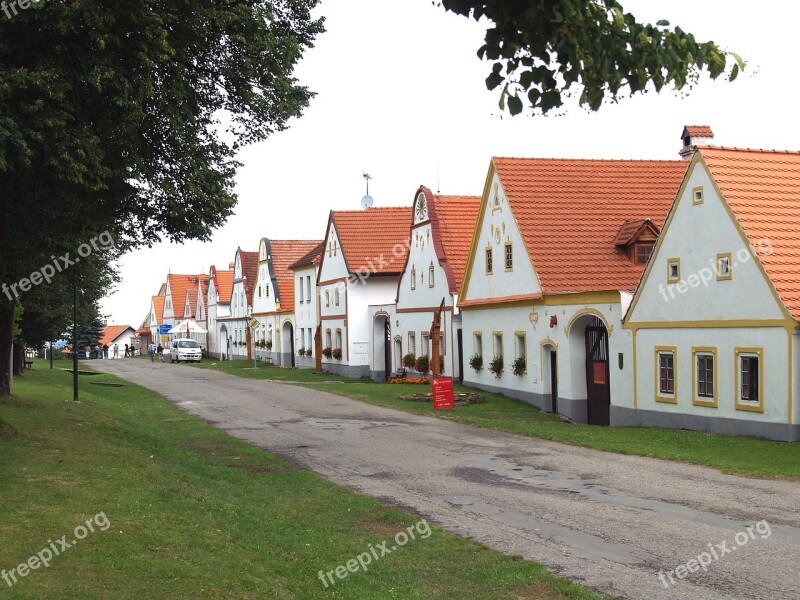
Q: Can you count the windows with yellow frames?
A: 11